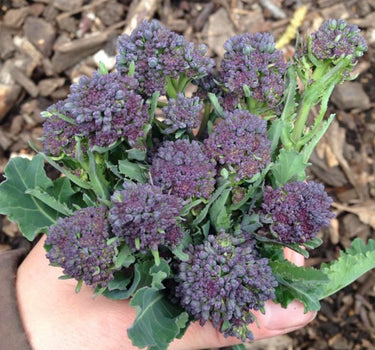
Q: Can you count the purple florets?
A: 11